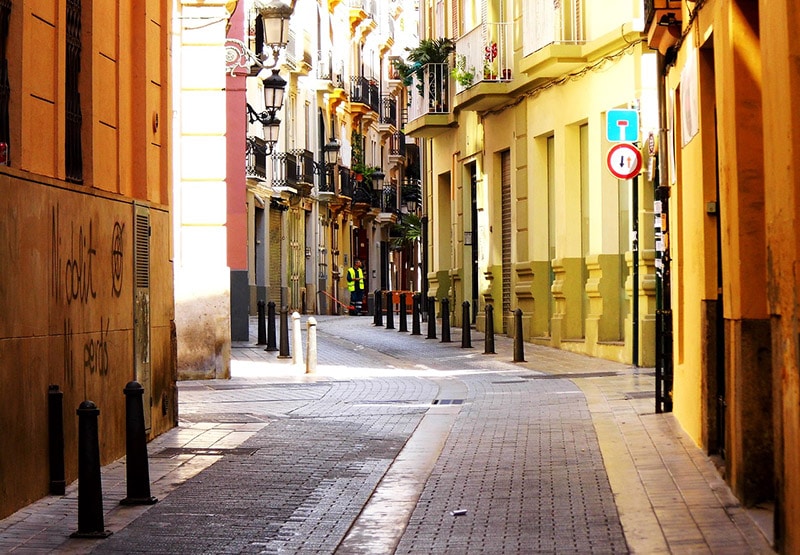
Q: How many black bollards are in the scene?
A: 15